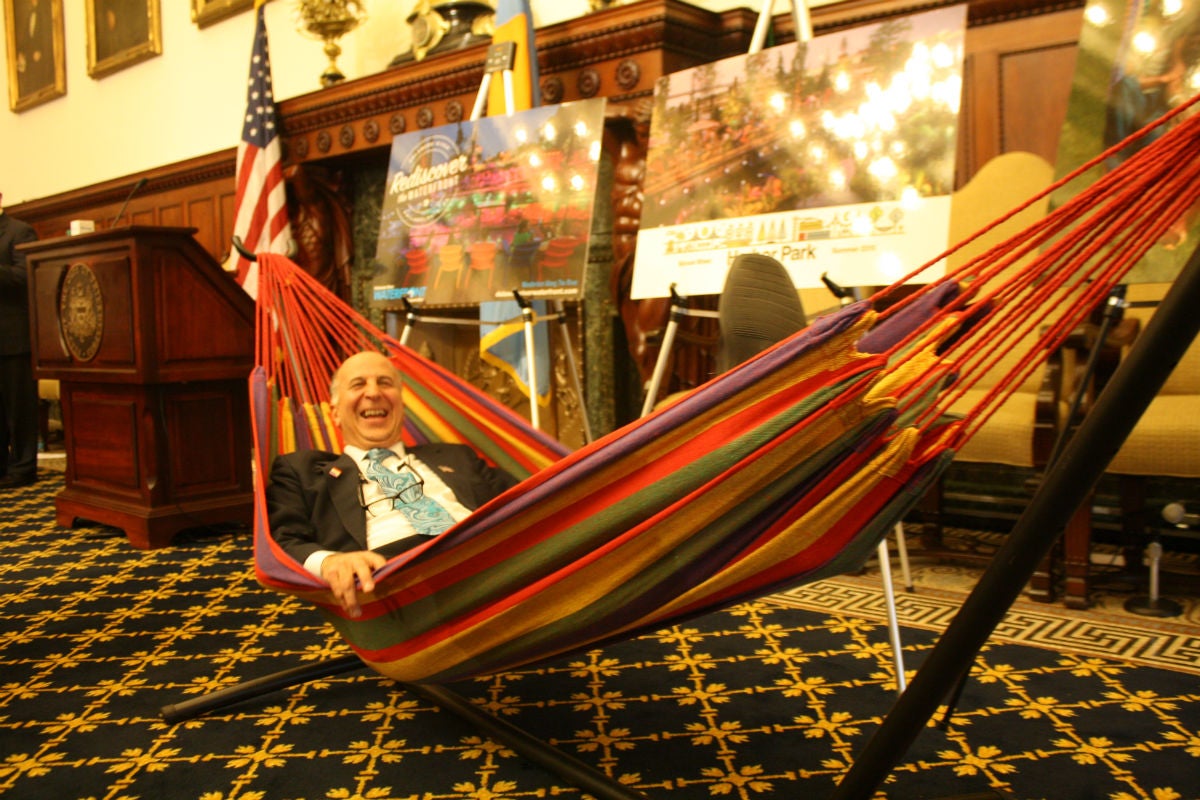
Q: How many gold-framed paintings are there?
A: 3